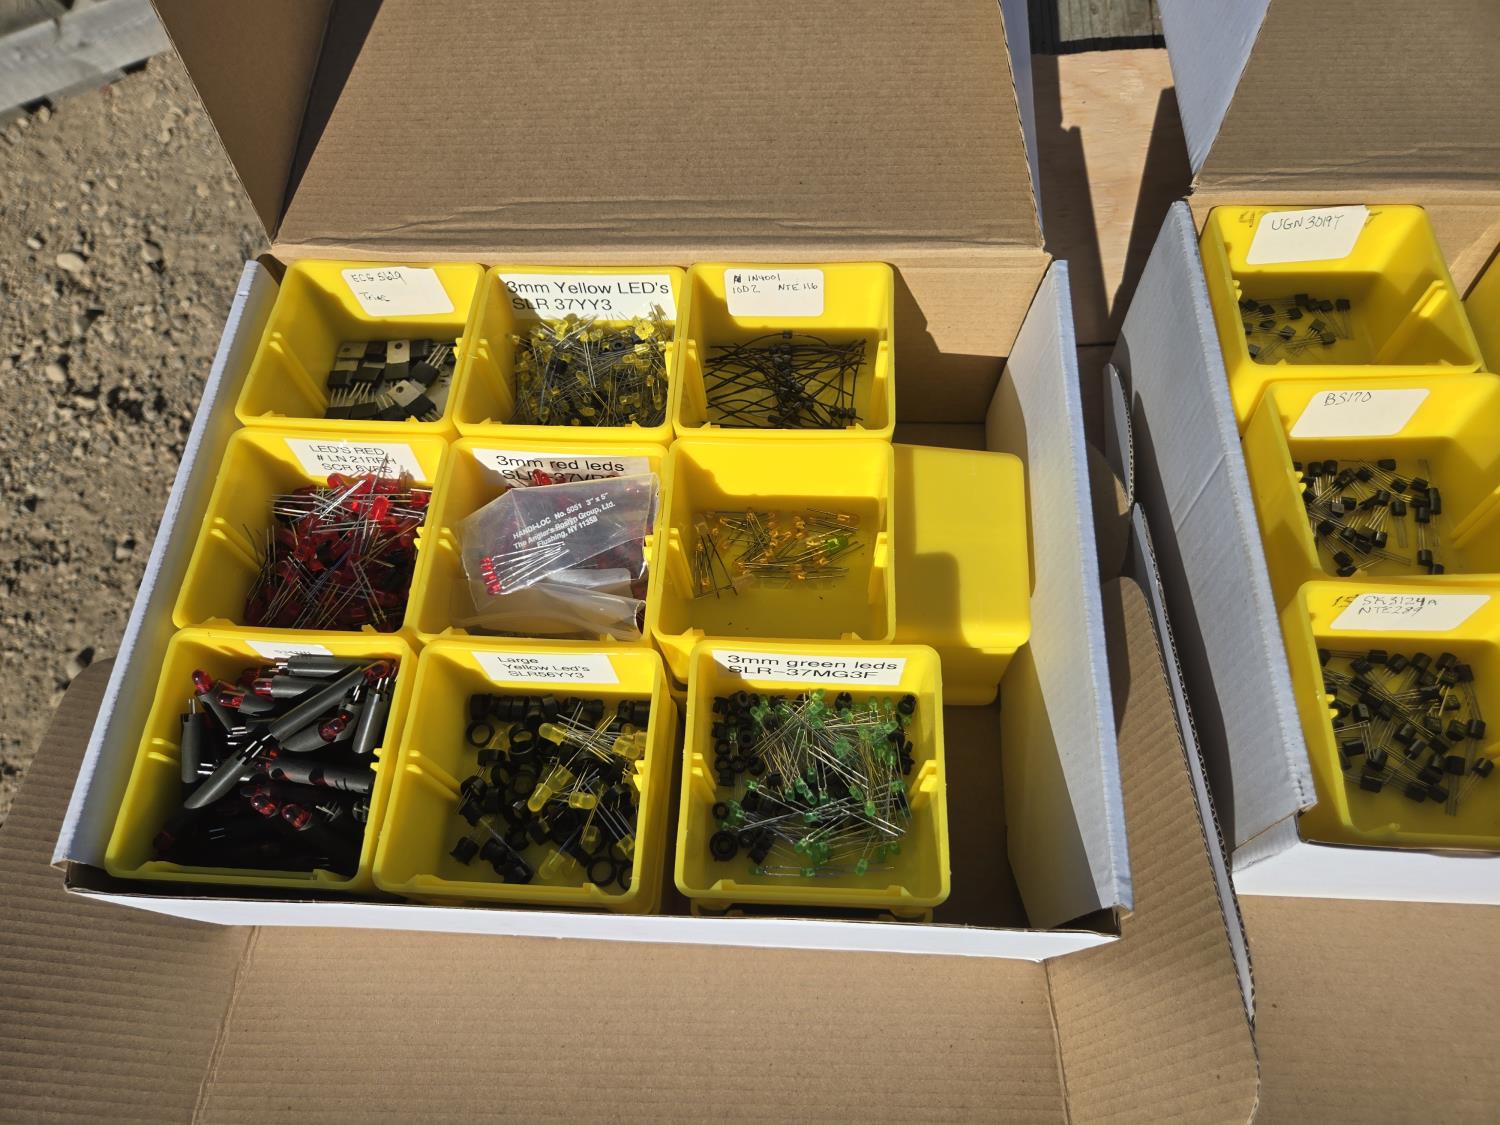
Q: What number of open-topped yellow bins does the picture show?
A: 12